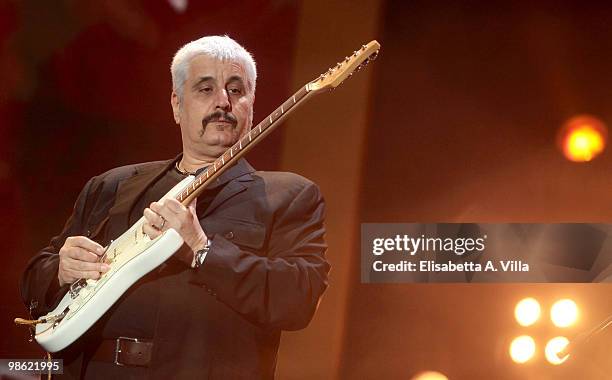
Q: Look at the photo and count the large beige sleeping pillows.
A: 0